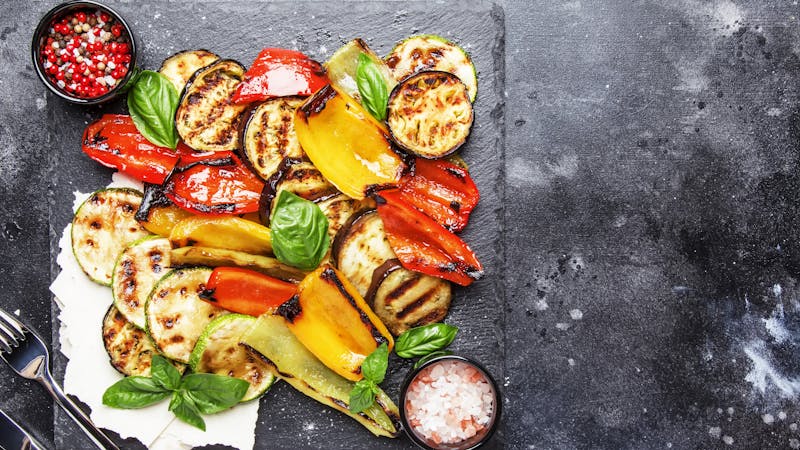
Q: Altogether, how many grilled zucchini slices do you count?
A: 5